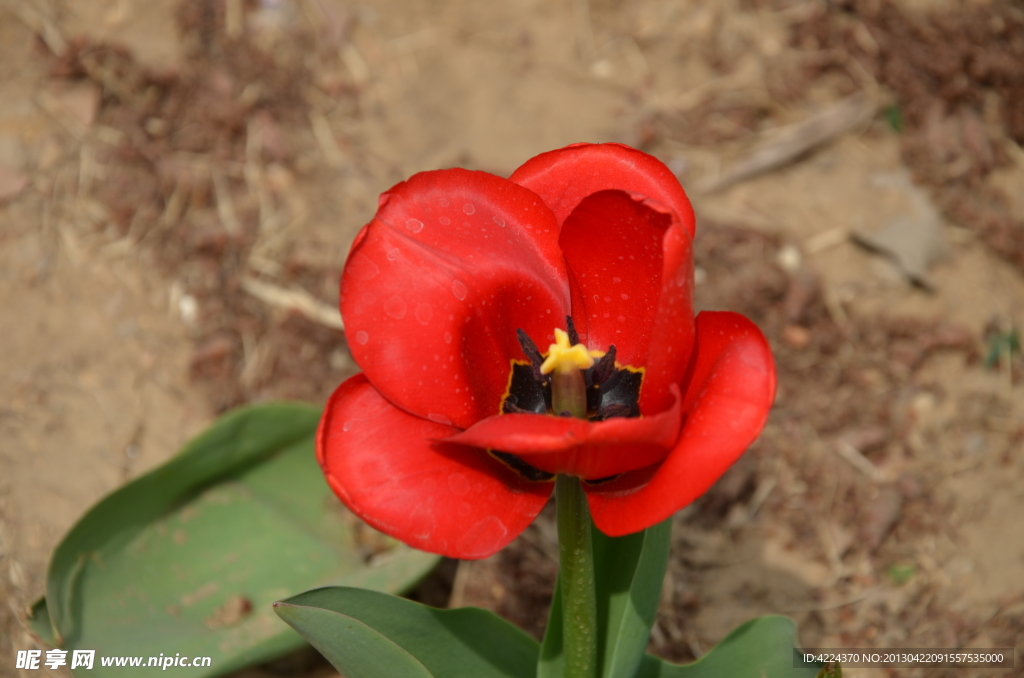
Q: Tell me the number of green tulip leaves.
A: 4